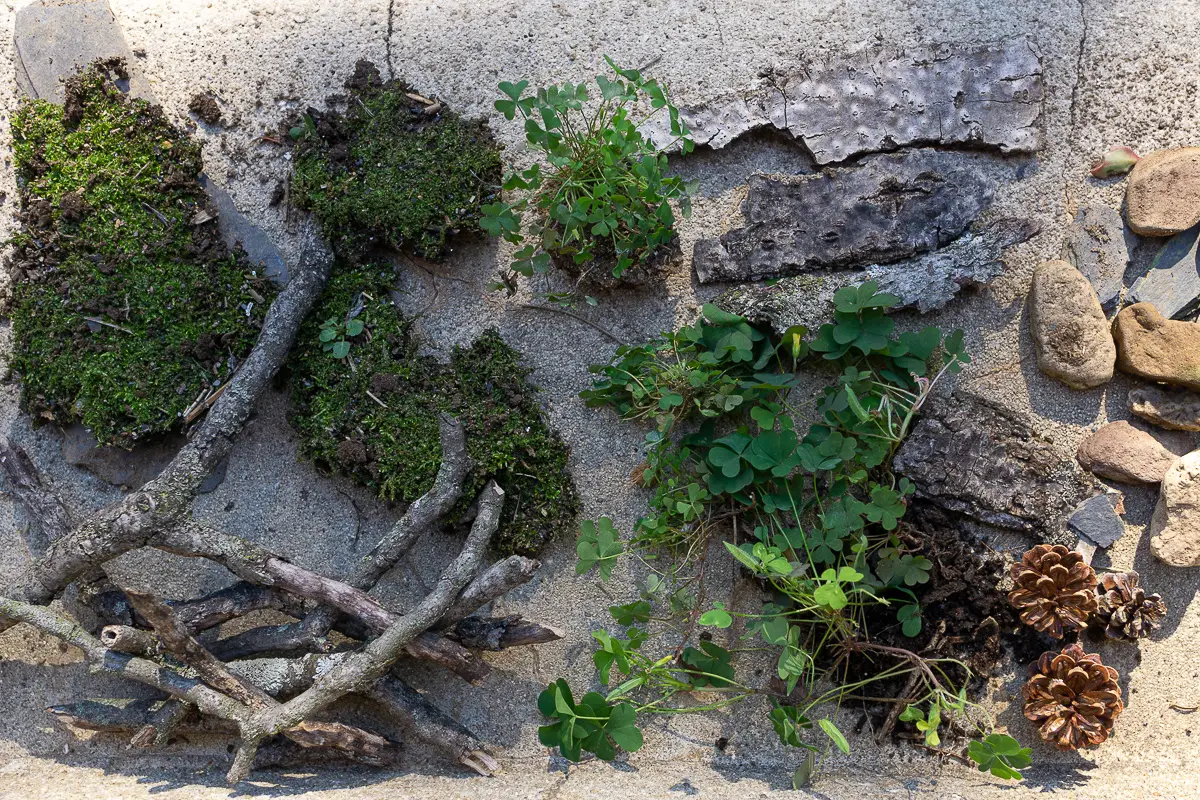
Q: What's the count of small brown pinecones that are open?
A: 3